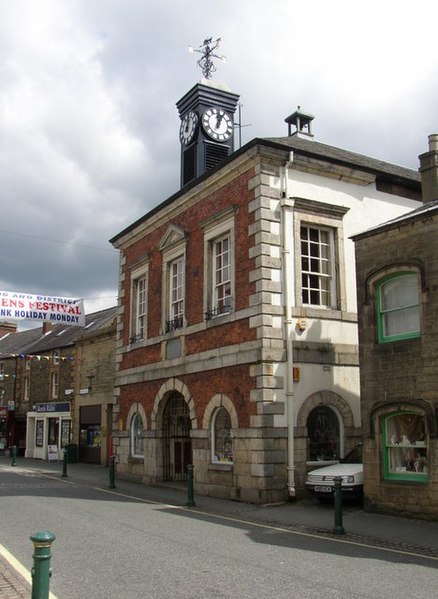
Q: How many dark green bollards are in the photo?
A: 6